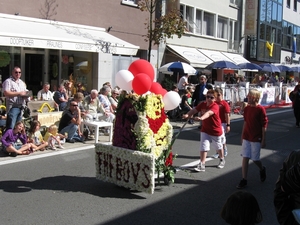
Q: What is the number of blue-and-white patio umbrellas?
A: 1